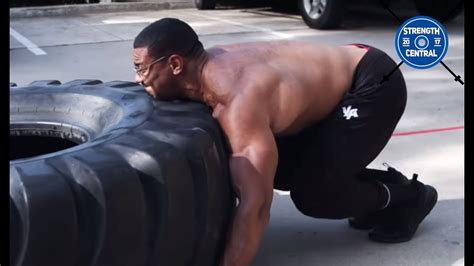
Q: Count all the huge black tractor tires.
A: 1